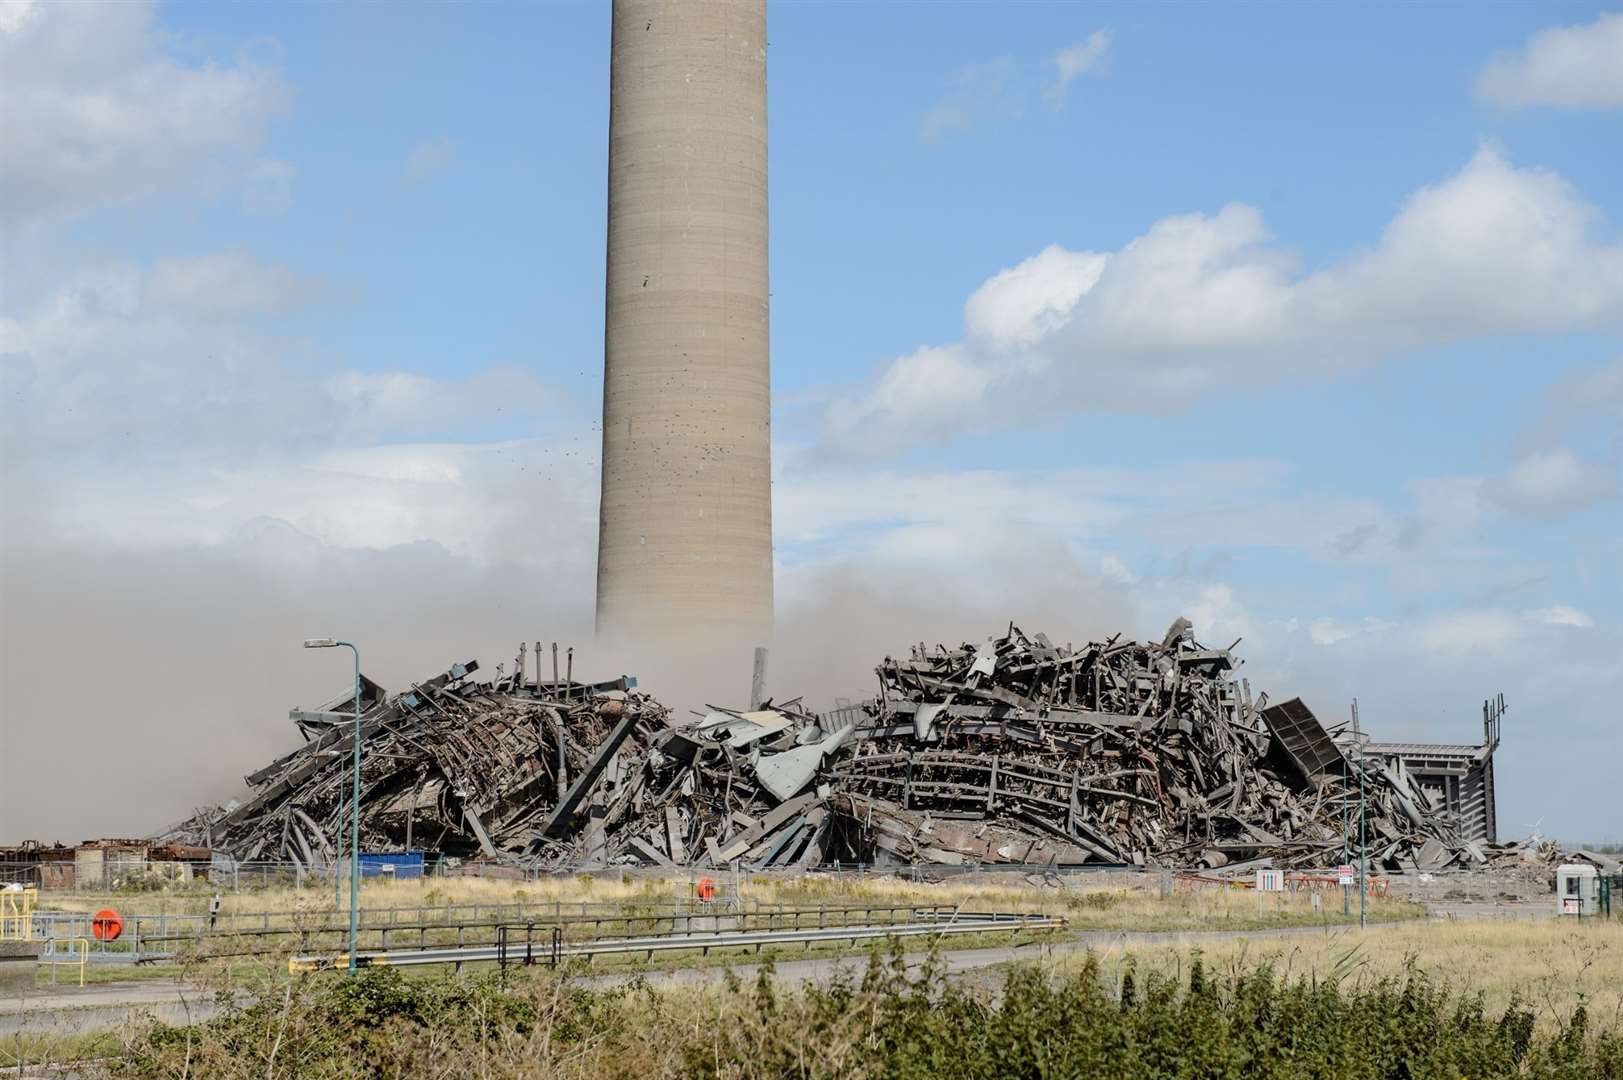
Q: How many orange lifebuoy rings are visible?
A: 2